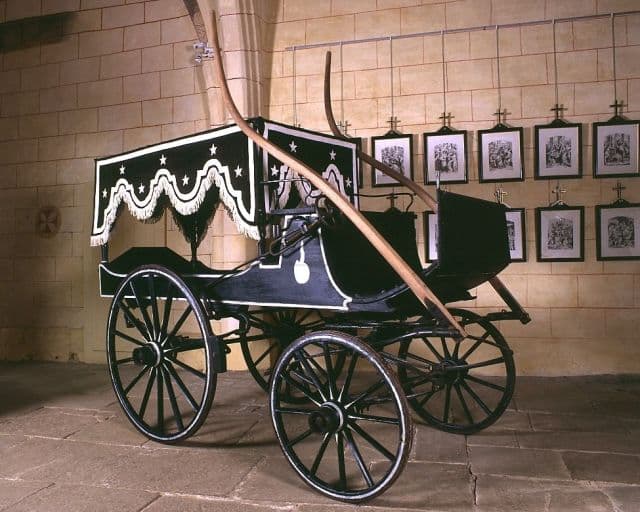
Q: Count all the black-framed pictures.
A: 9